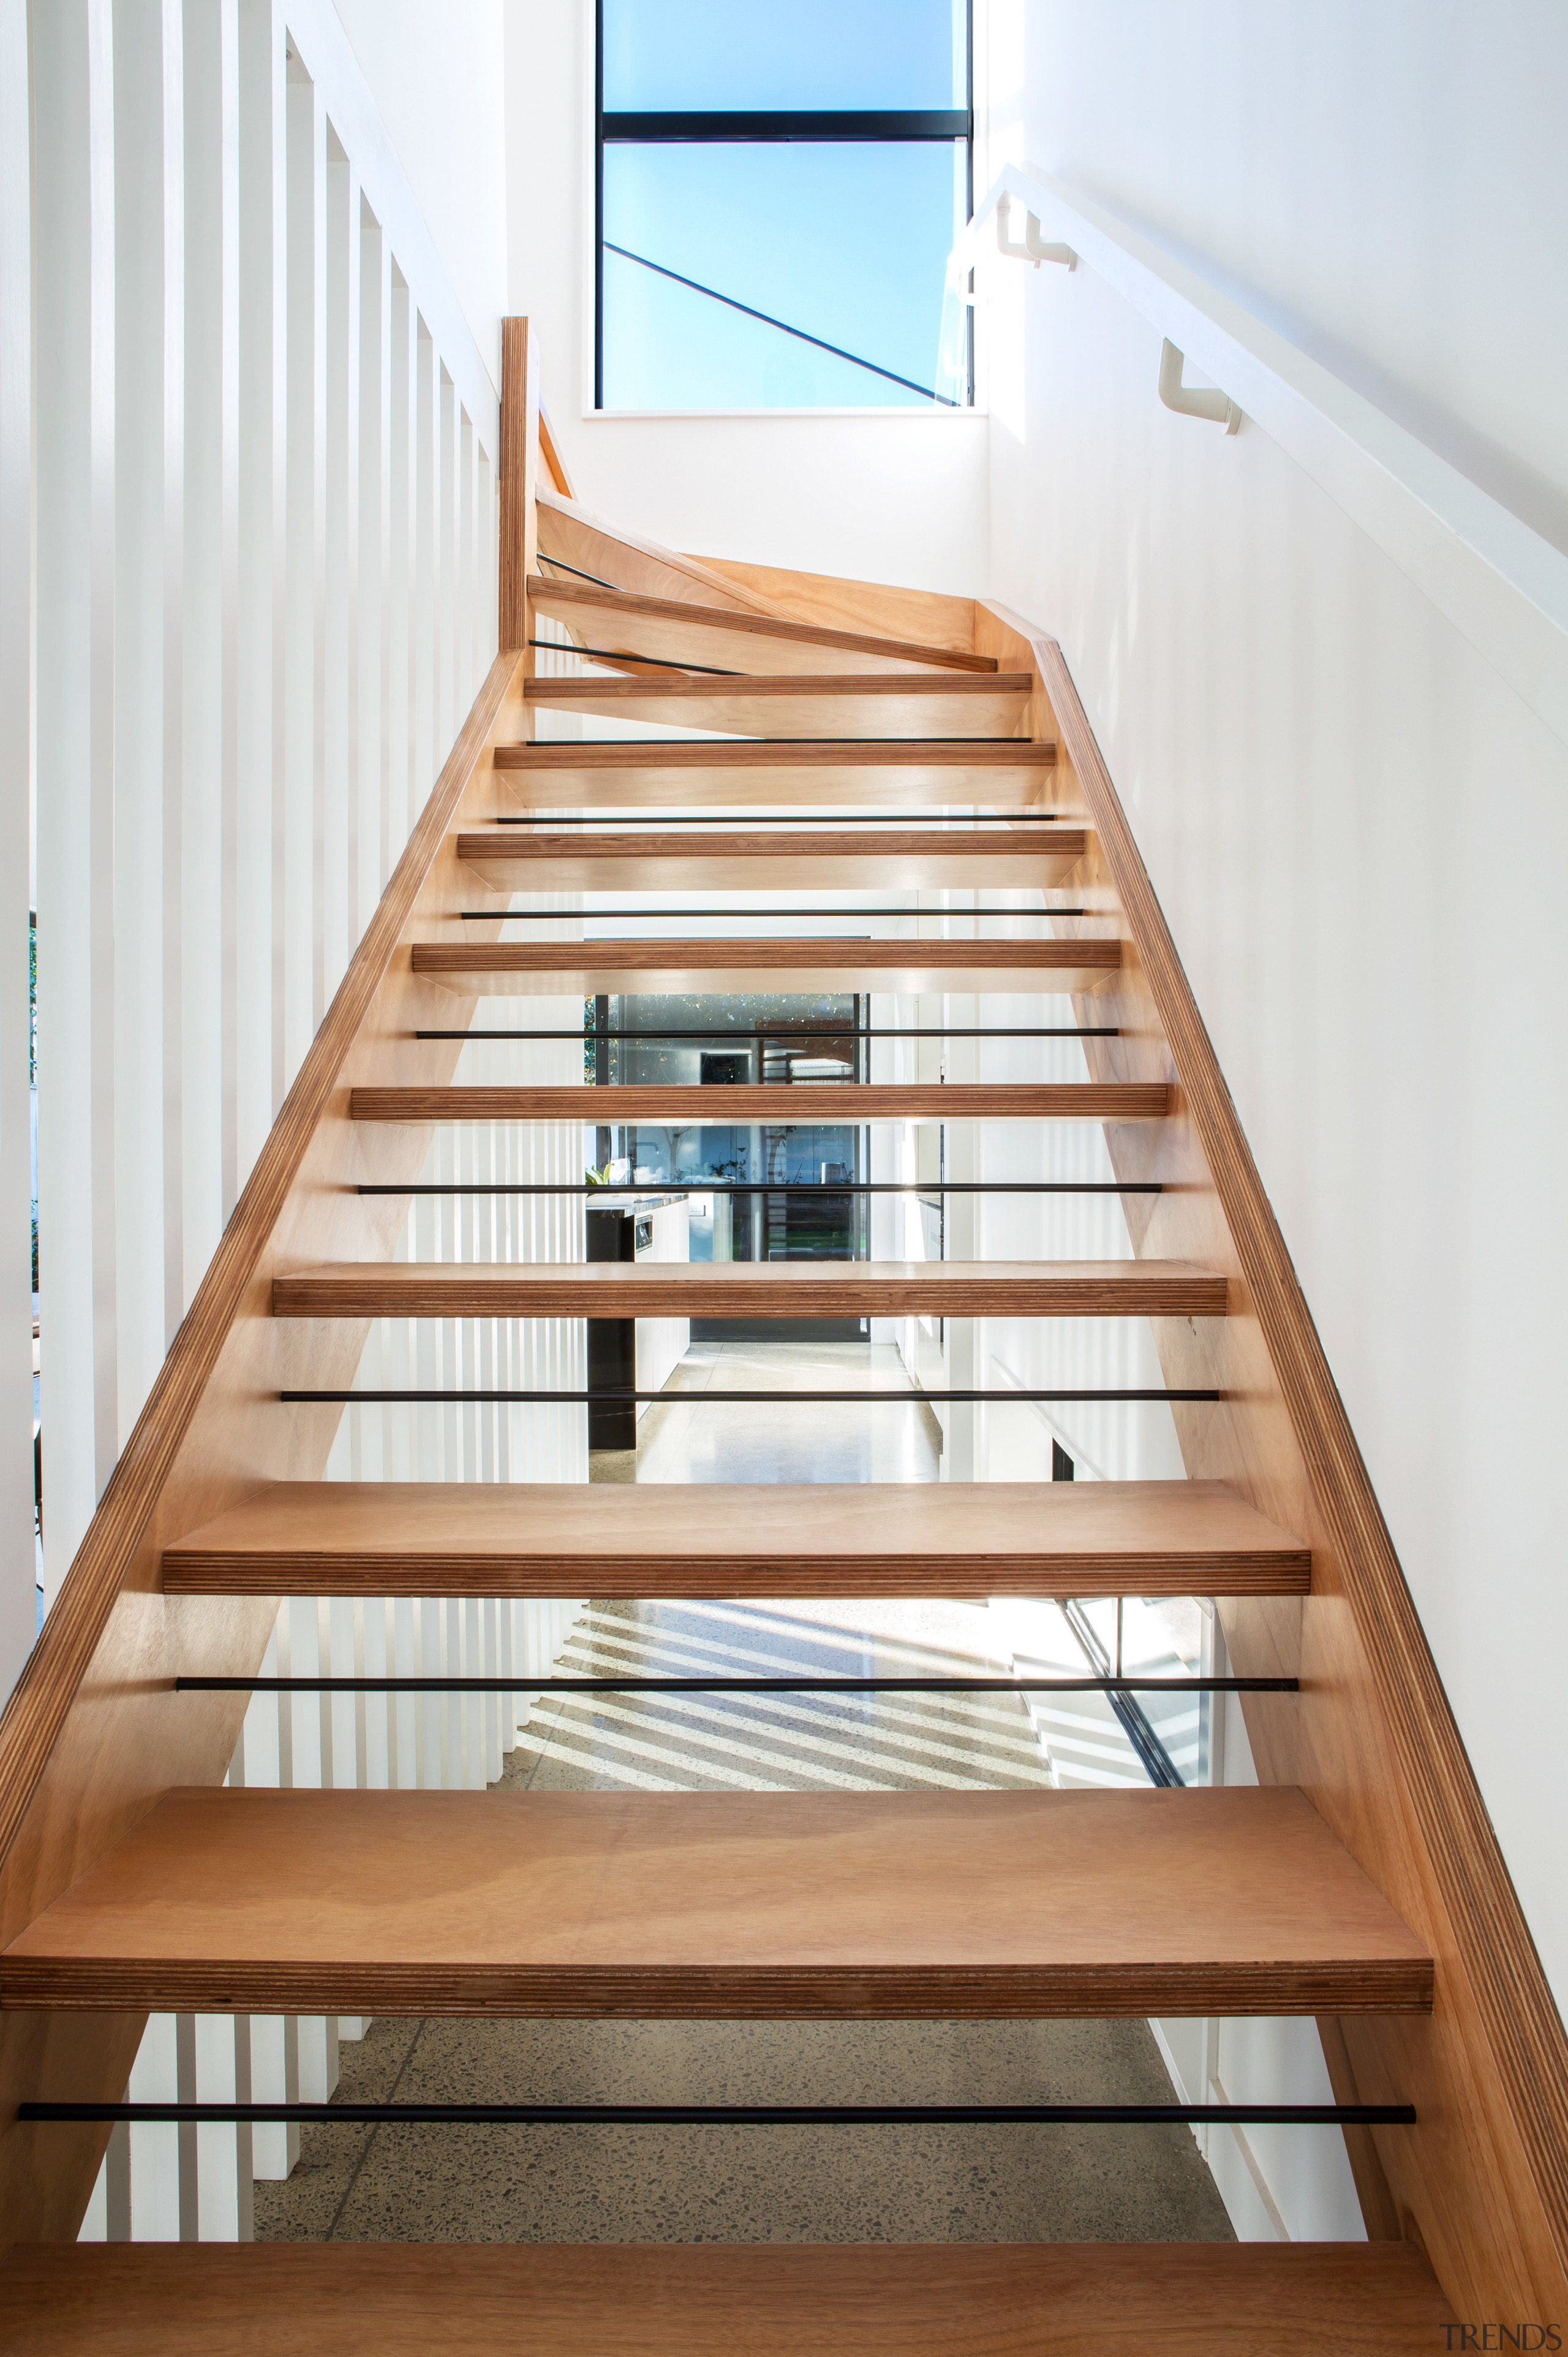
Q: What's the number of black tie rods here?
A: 10